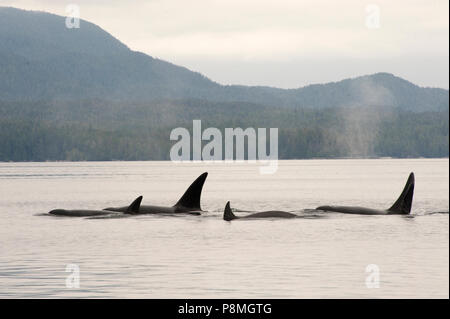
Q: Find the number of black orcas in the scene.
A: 4